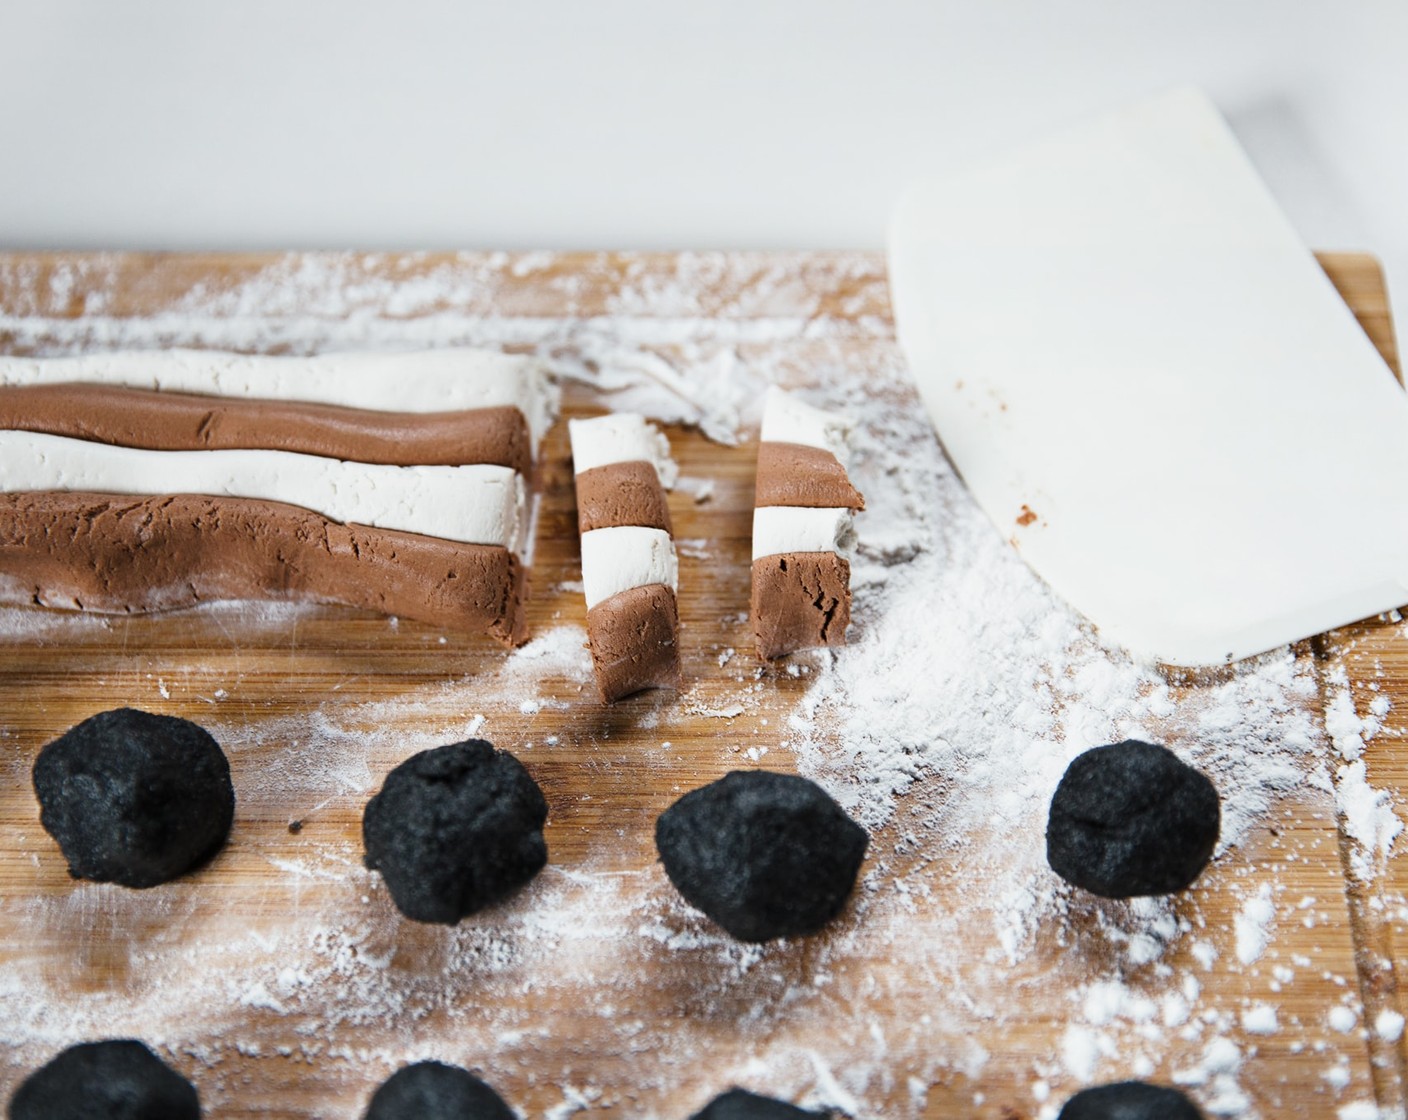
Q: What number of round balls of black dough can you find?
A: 8